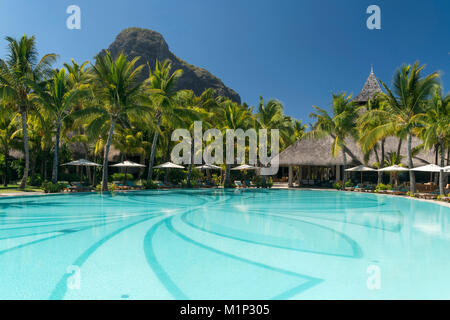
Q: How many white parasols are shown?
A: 9